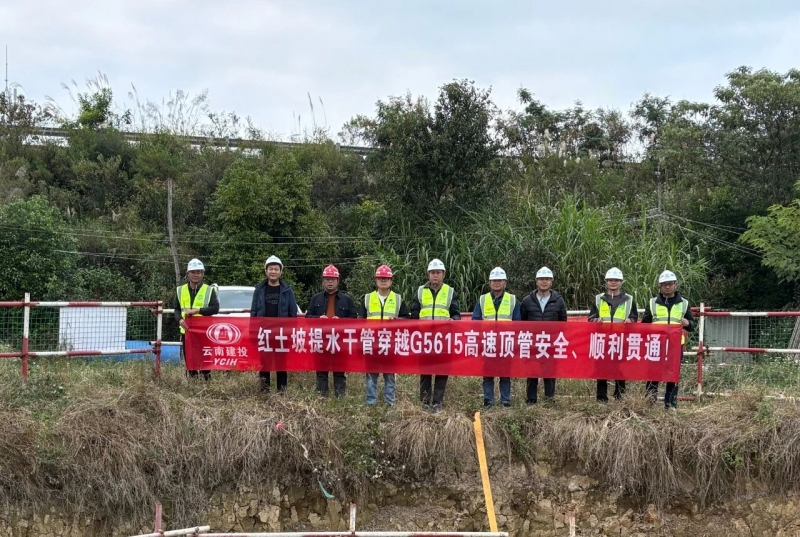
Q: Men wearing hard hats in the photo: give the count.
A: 9